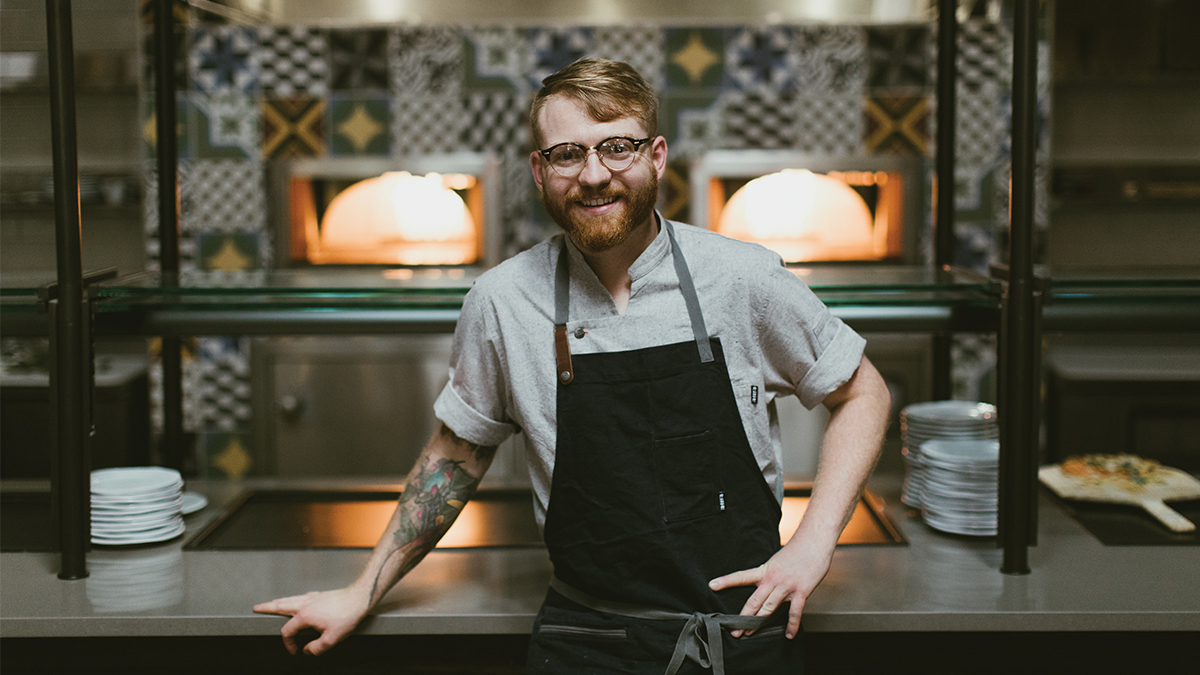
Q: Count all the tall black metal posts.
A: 4